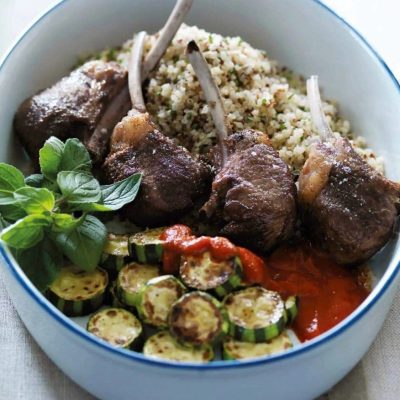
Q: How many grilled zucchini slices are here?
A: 12